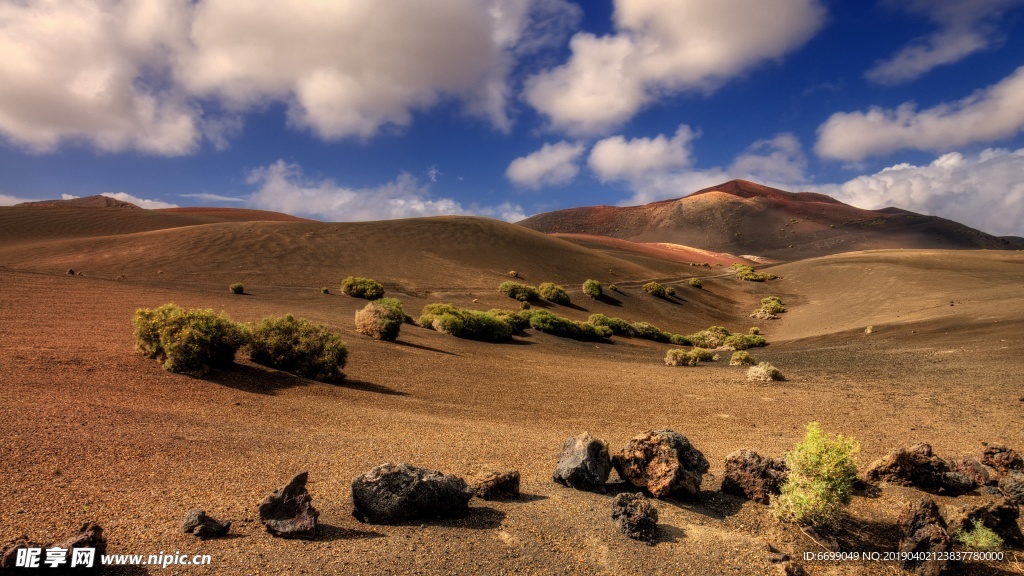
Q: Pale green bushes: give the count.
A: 2